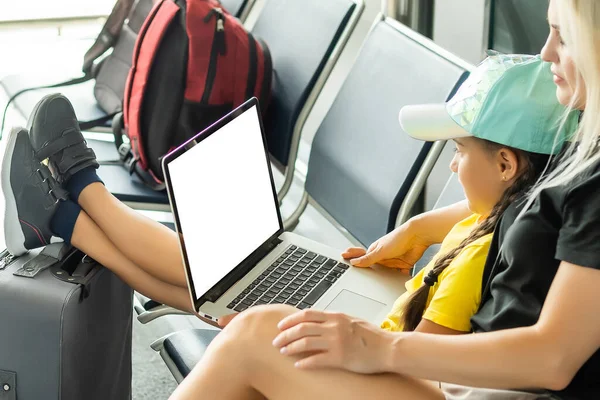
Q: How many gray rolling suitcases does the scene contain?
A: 1